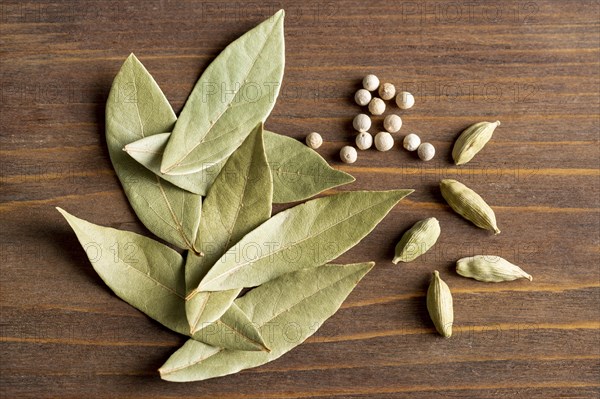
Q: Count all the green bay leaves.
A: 7